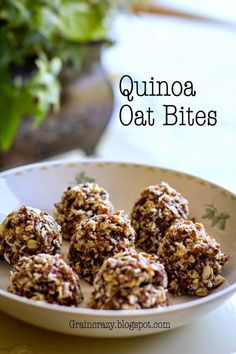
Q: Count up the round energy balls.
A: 7